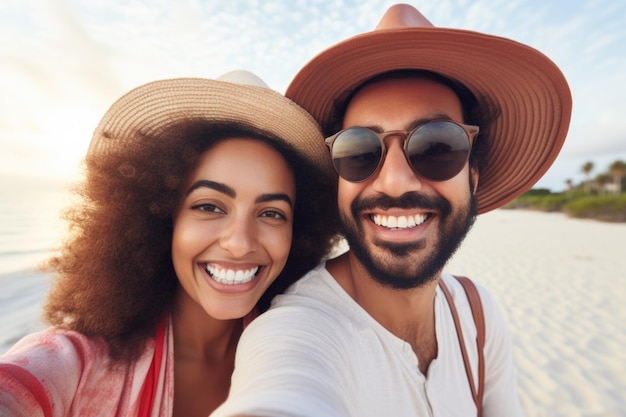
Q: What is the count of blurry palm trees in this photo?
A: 4